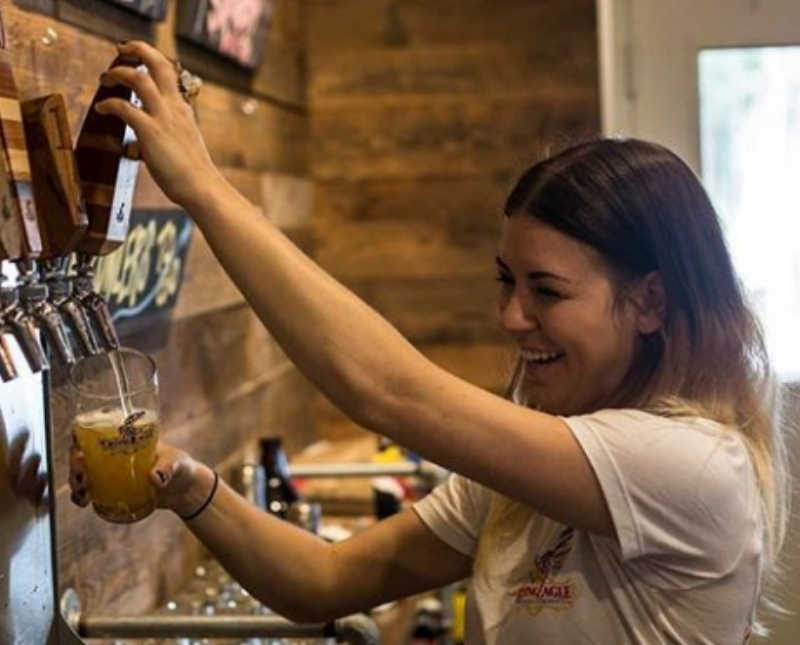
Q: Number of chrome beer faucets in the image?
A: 5